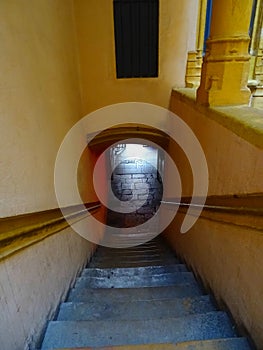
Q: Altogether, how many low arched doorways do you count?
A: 1